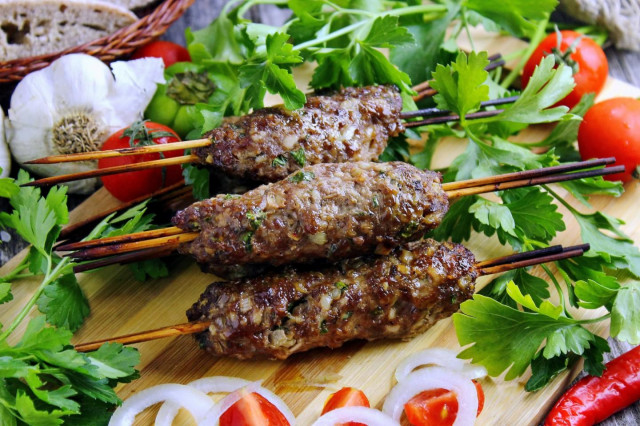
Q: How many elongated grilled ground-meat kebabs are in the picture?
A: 3